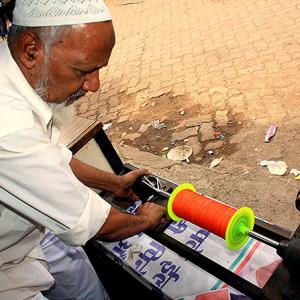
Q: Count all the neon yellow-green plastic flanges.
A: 2